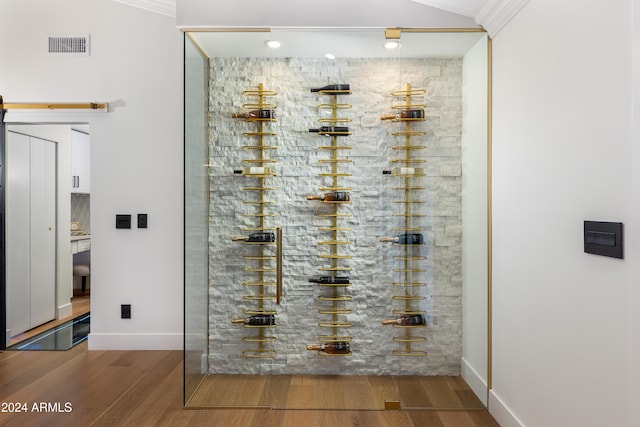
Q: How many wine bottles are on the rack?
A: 13